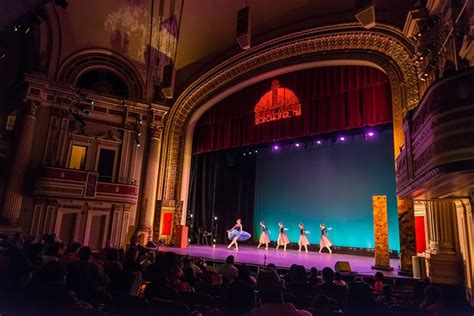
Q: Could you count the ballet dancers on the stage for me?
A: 5